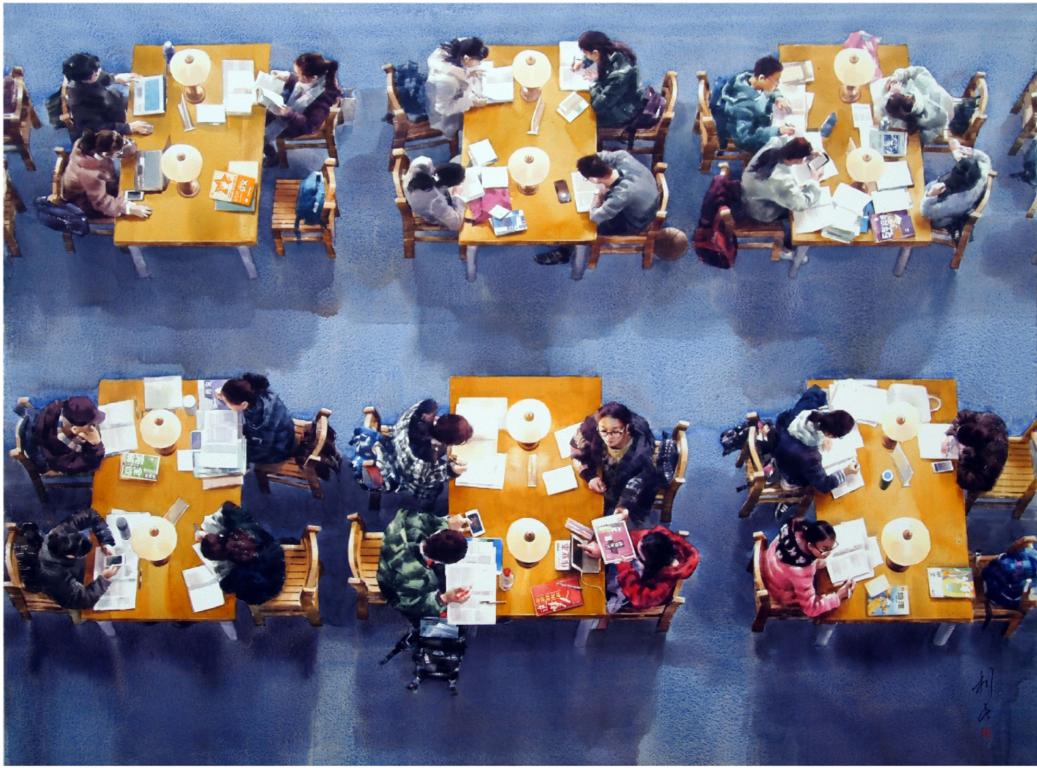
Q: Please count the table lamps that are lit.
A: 12